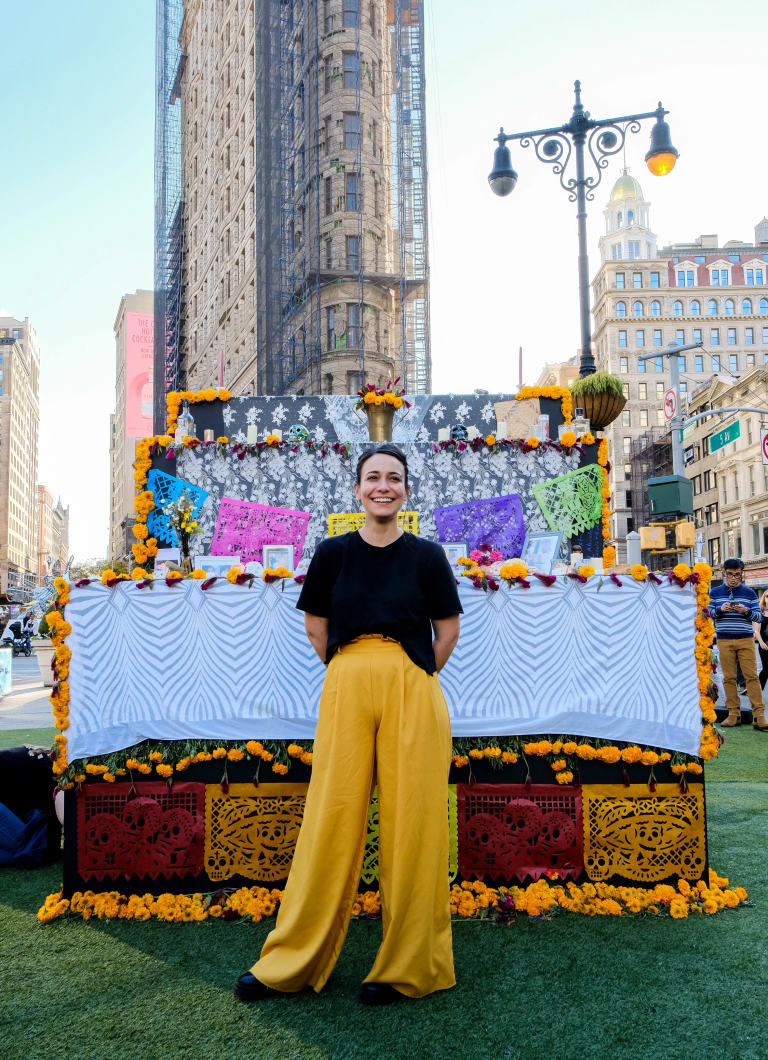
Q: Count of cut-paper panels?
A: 10